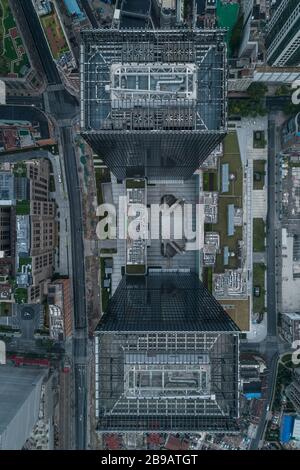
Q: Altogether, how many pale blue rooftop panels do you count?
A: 3